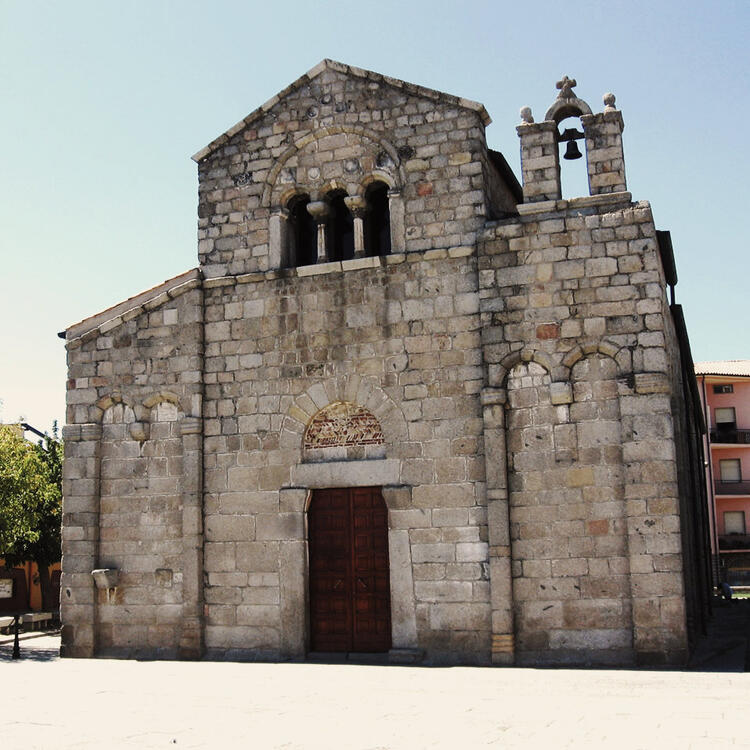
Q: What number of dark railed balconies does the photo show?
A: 3